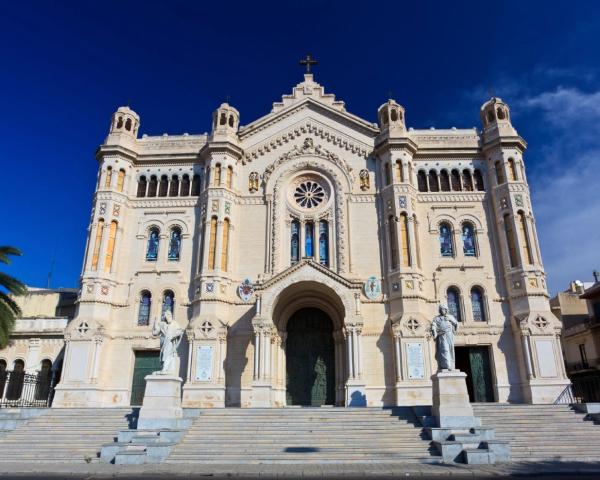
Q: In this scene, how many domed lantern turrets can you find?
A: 4